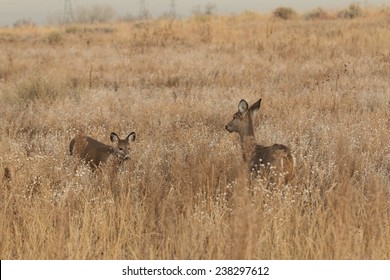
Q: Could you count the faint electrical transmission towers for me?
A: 3